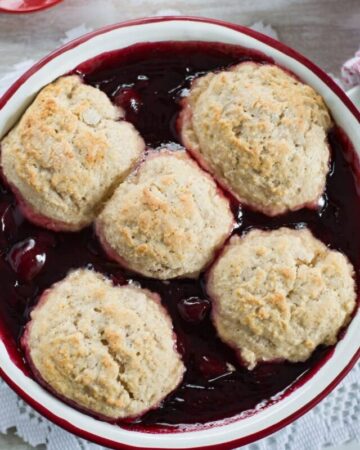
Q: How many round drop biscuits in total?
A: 5